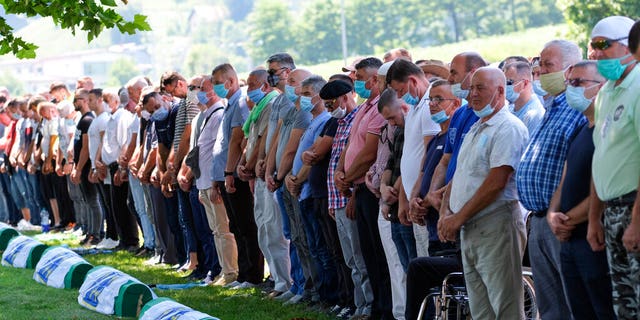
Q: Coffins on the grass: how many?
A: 5